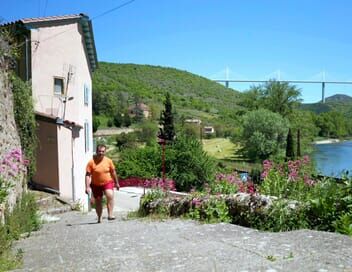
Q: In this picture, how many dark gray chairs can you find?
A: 0